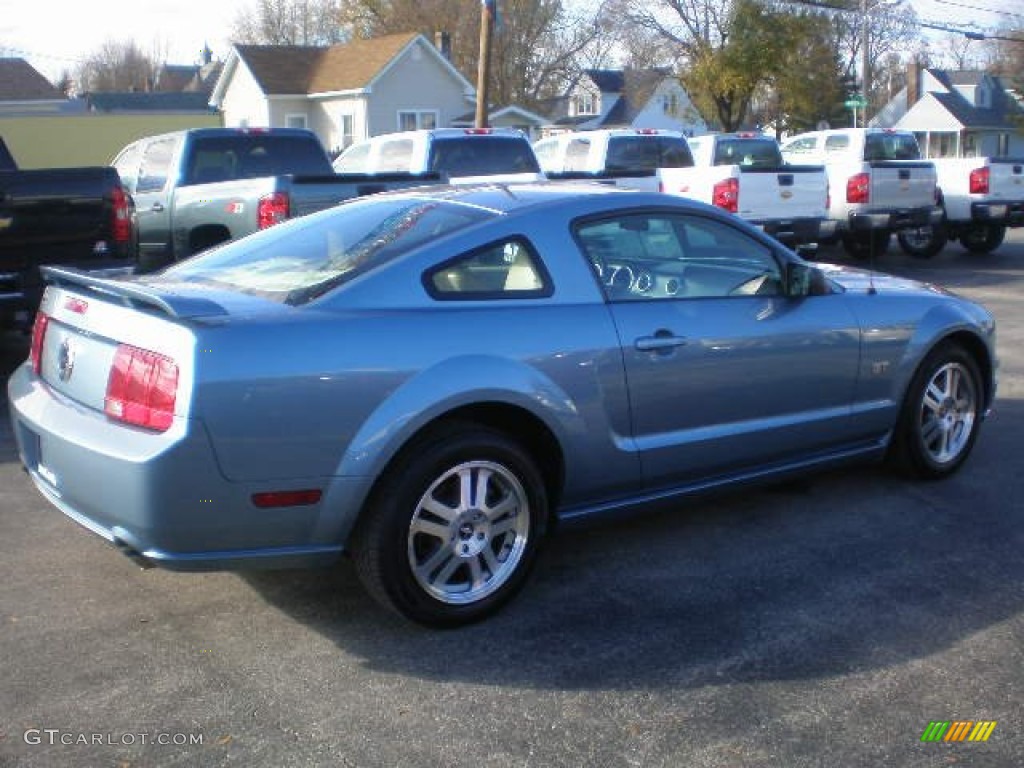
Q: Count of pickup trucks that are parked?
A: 7